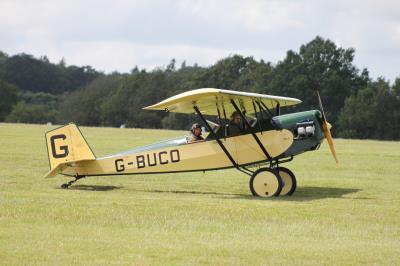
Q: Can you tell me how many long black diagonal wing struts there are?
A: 2